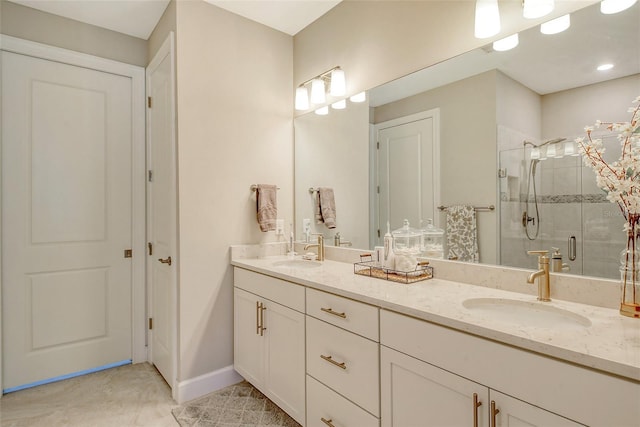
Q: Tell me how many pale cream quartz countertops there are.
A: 1